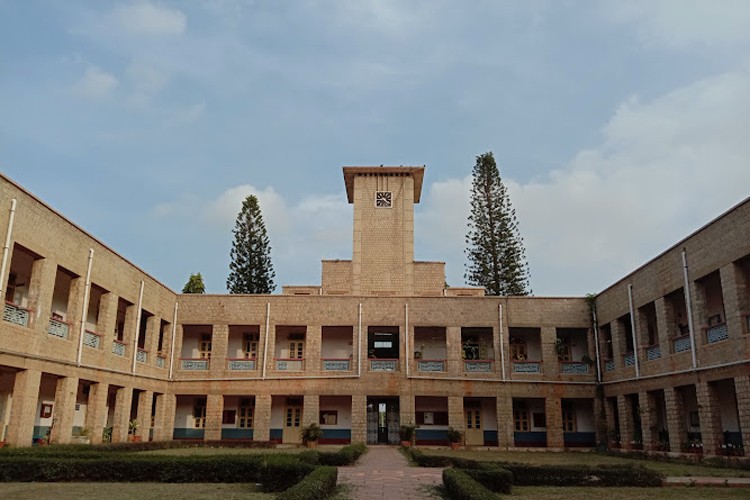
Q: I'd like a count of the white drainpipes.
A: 11